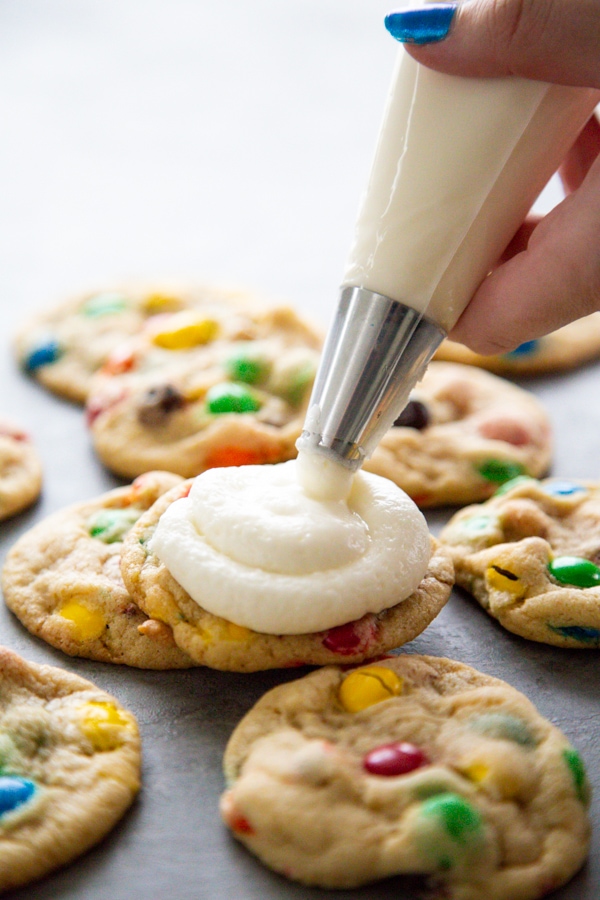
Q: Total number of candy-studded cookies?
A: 10